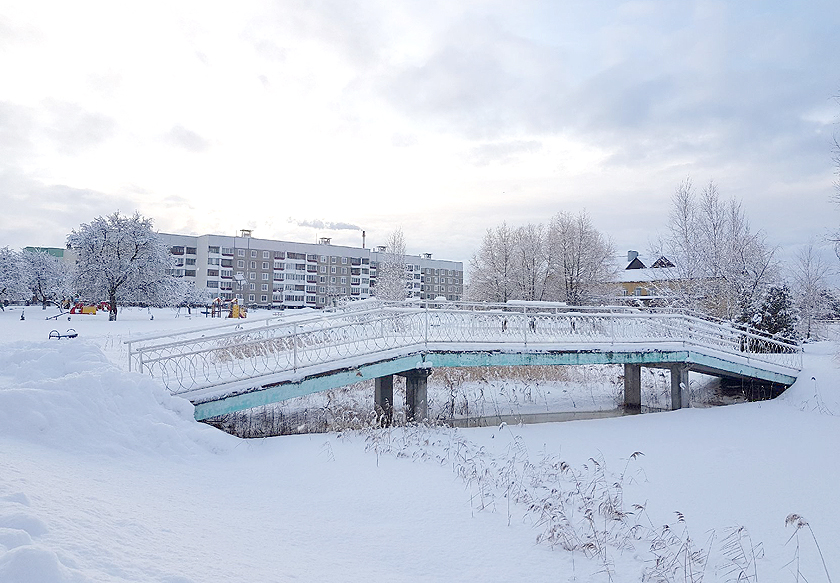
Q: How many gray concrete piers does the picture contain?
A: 4